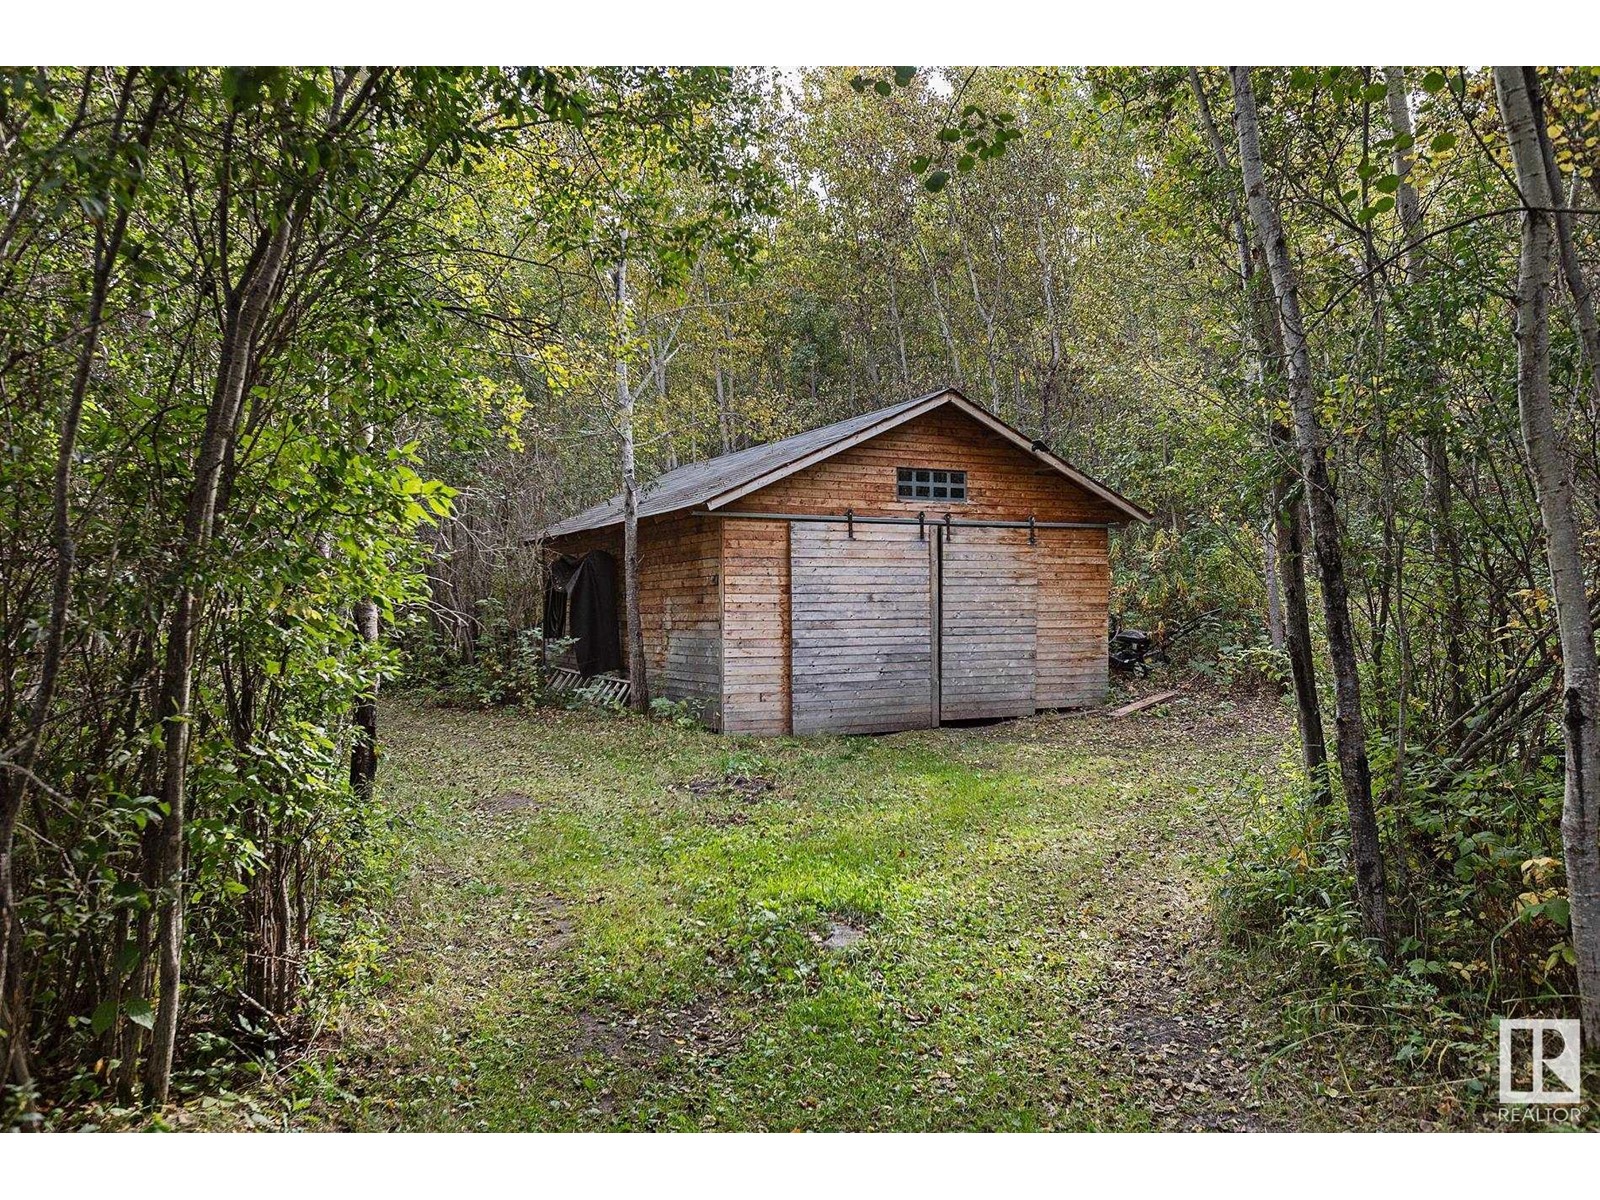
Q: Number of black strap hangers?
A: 4